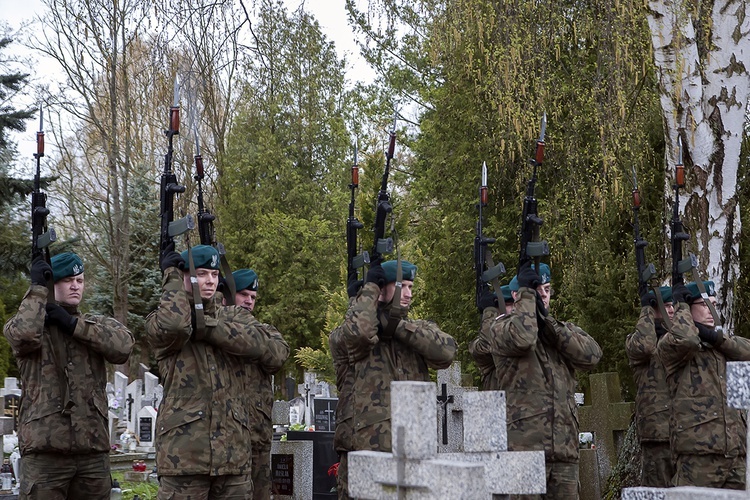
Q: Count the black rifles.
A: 9